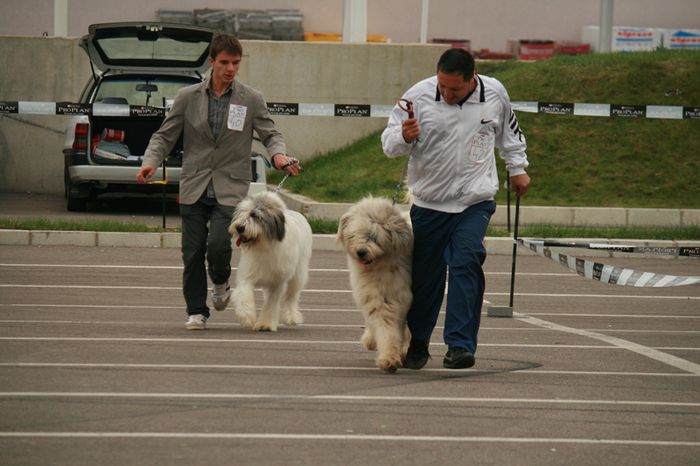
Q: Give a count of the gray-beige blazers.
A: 1